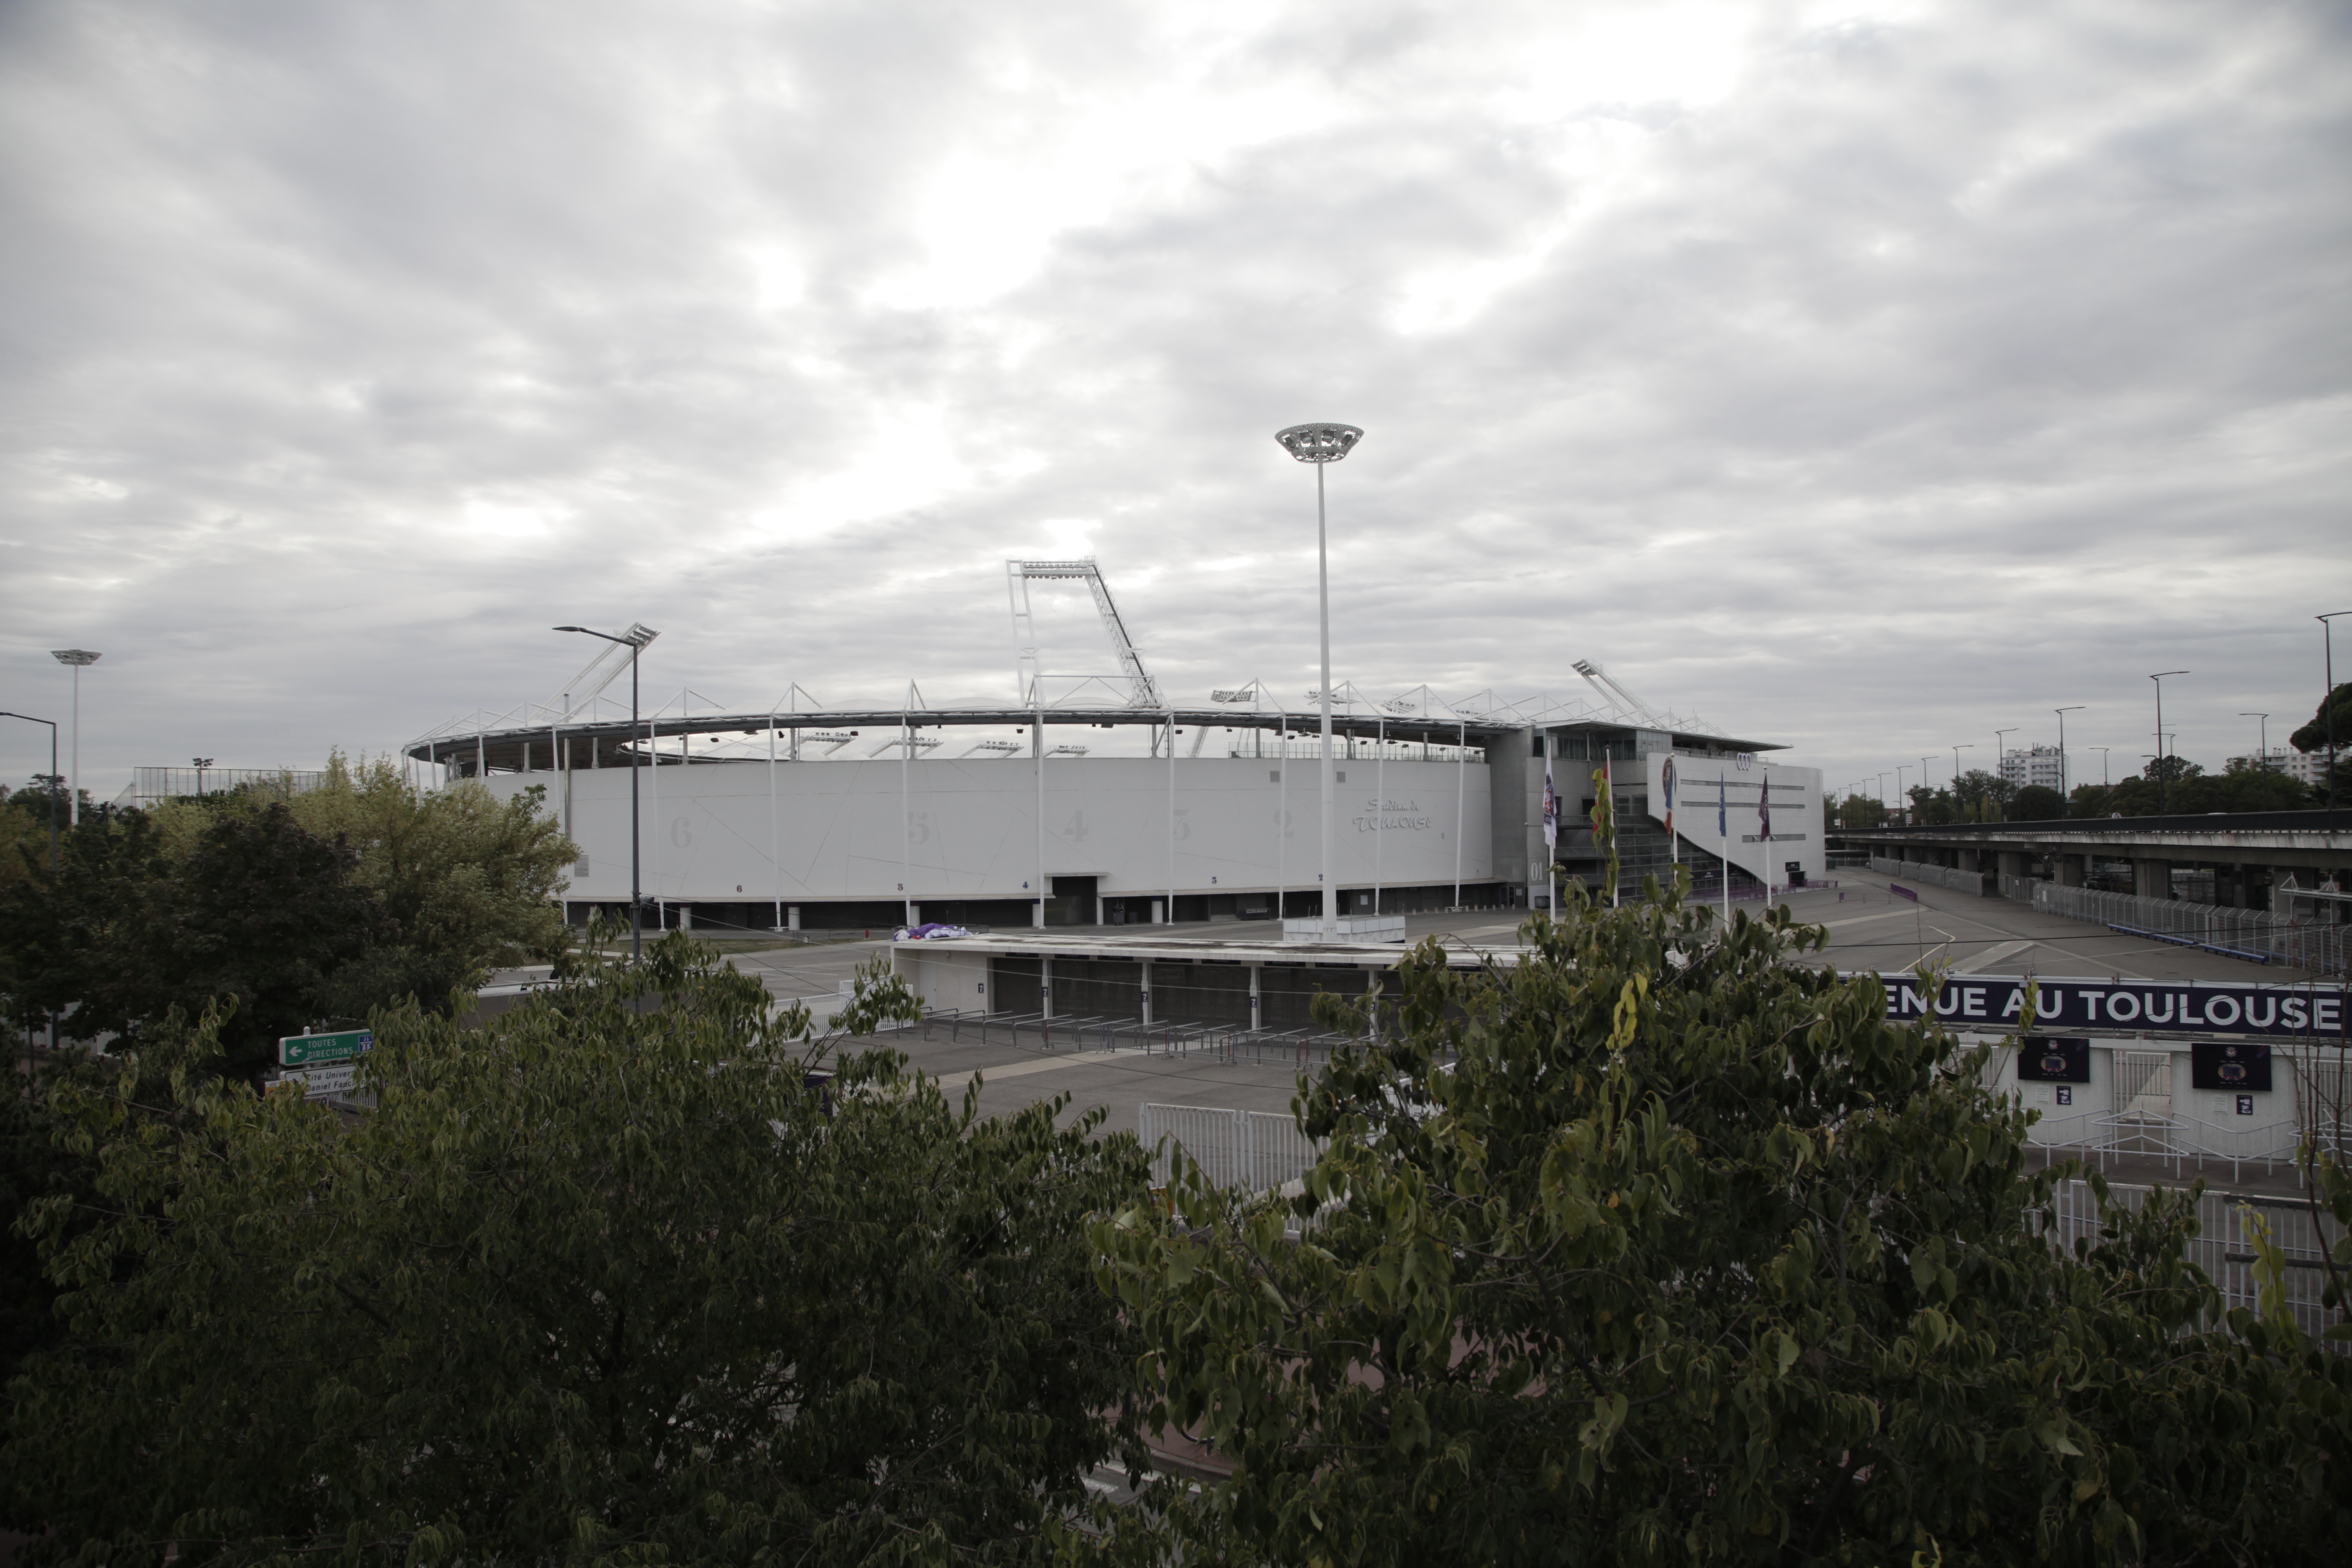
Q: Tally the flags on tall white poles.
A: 5